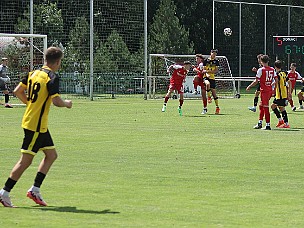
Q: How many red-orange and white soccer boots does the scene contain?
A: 2